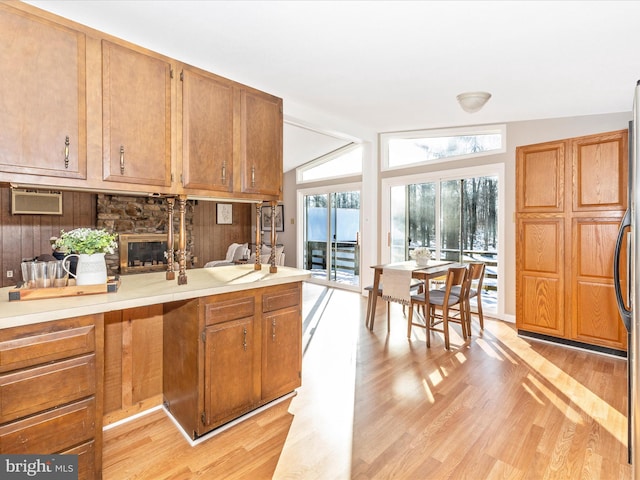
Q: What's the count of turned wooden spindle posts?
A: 4